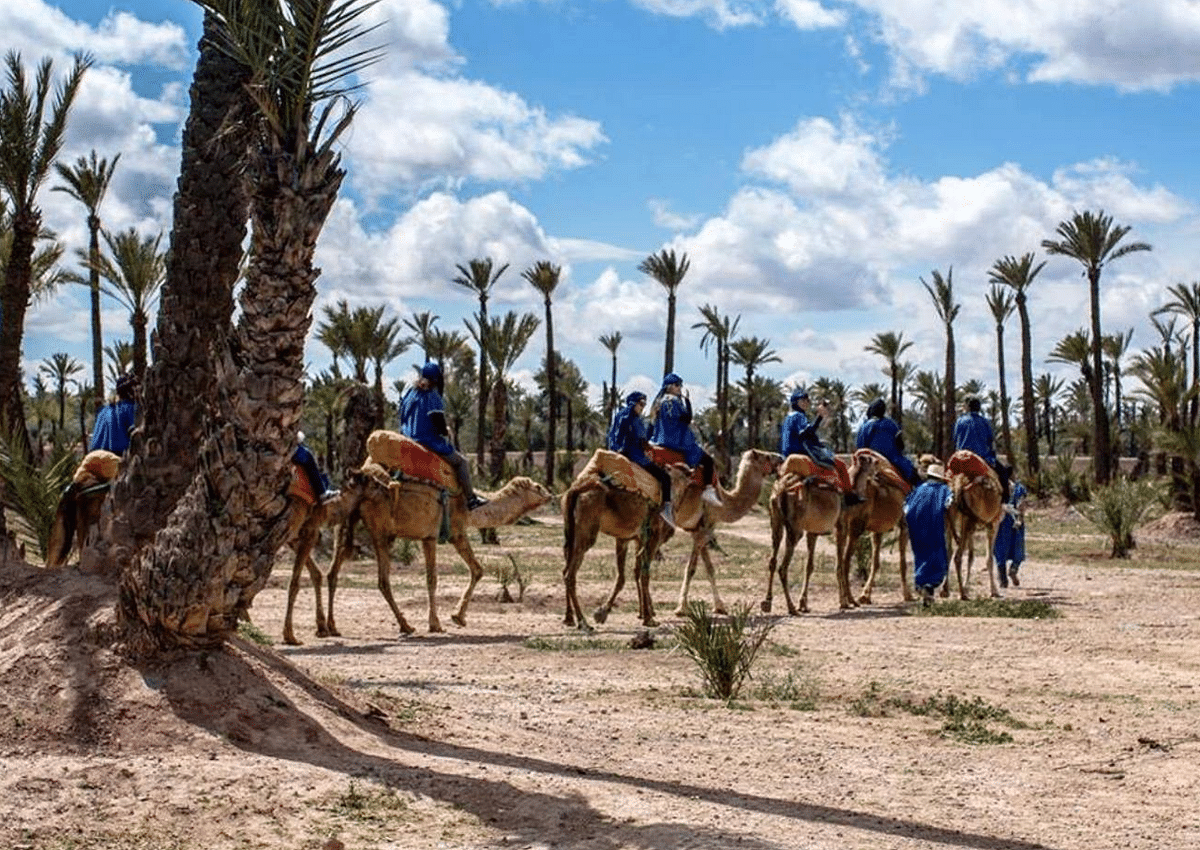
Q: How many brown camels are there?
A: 8